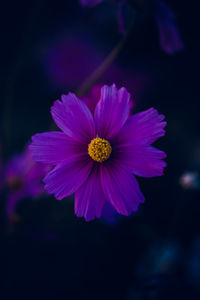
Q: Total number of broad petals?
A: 8